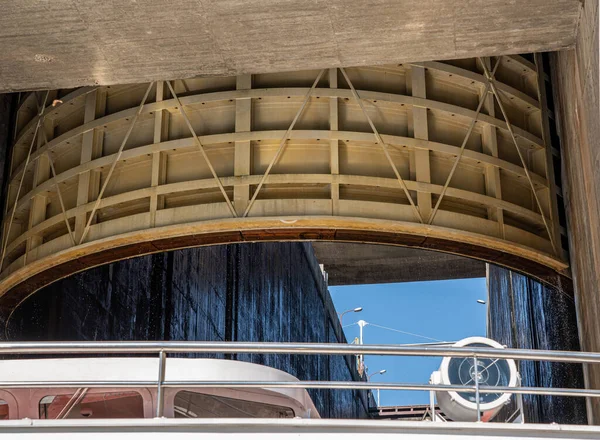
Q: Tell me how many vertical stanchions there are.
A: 2